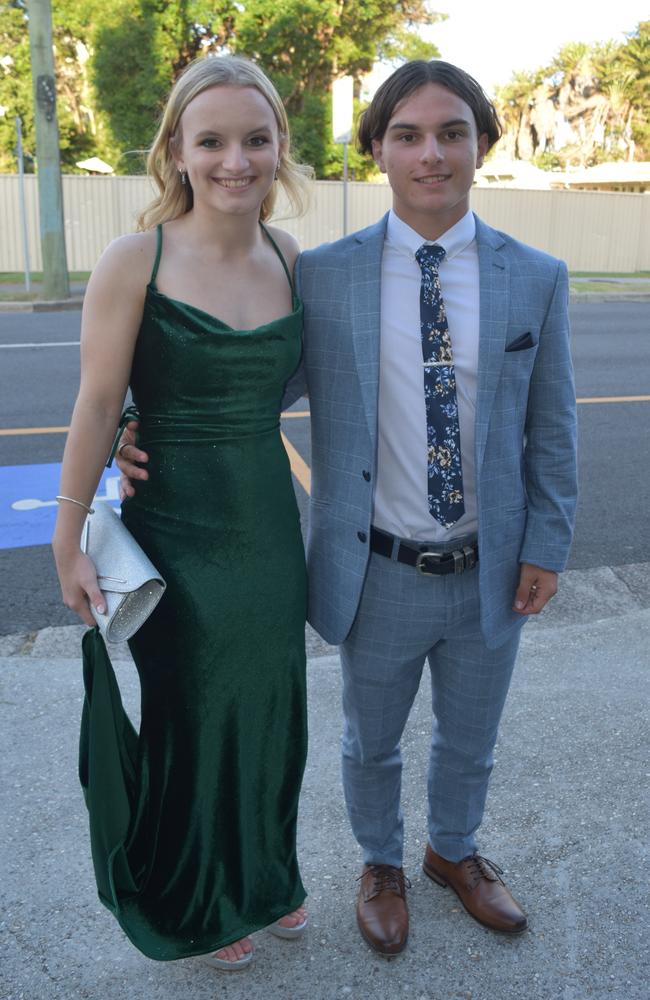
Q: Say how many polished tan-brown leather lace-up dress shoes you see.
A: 2